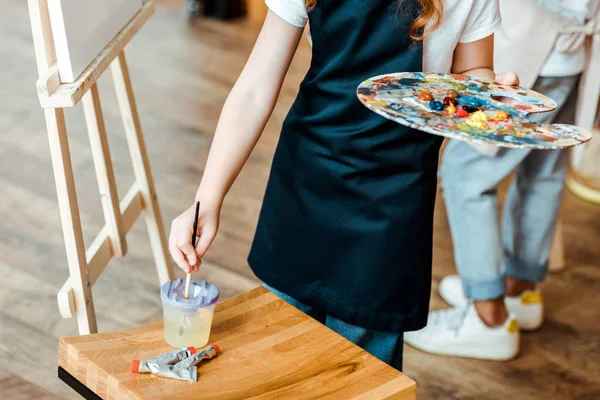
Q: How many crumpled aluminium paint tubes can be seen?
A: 3